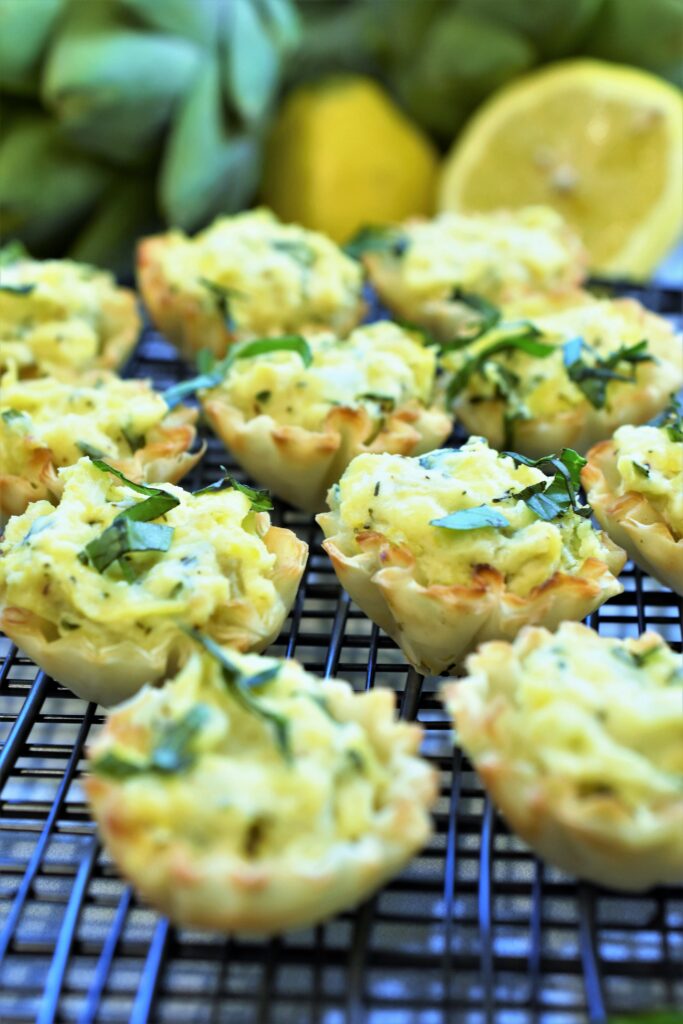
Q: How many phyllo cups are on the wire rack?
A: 11